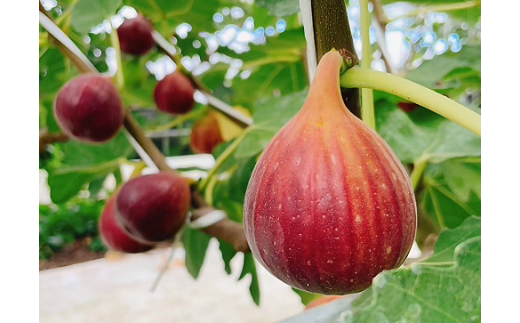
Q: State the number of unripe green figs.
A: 0